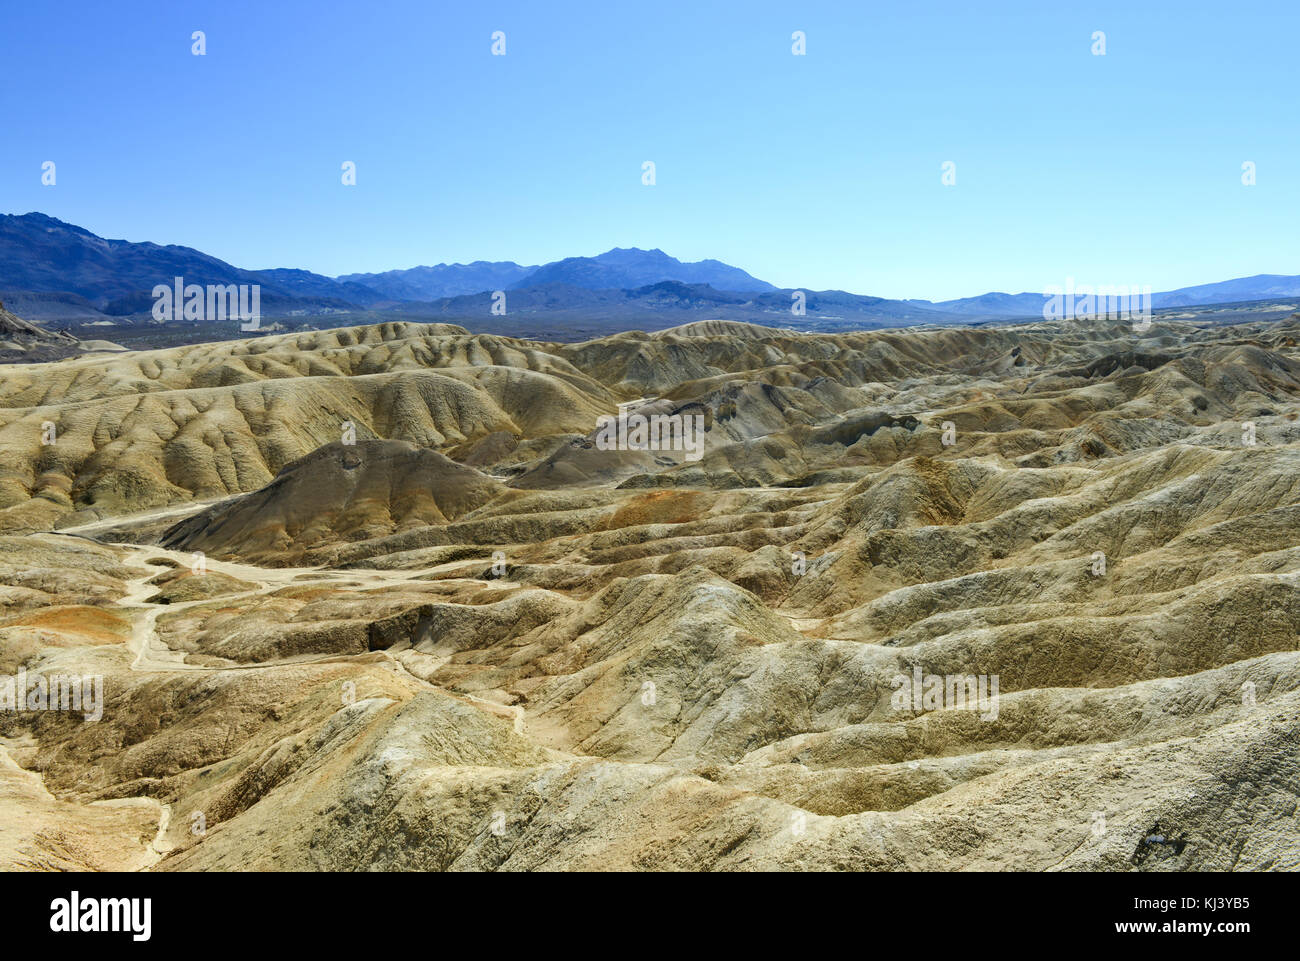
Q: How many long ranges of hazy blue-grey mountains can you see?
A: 1